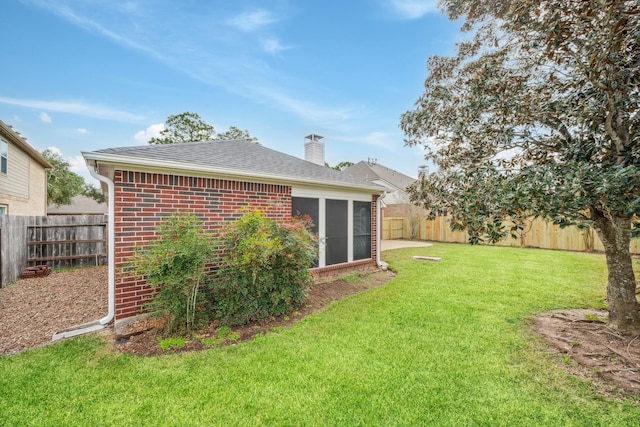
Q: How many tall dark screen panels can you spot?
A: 3